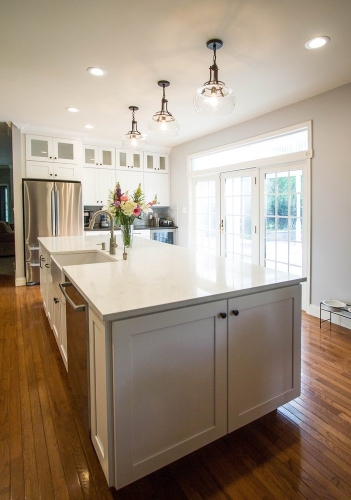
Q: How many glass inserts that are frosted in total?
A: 8